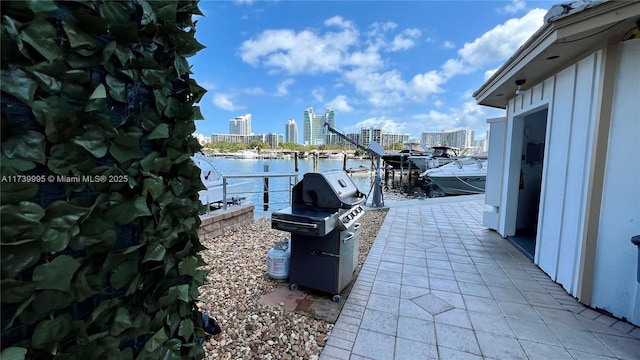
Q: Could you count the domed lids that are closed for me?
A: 1